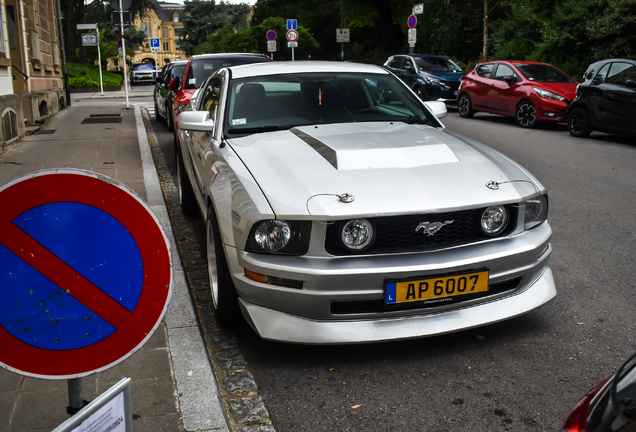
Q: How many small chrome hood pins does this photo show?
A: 2